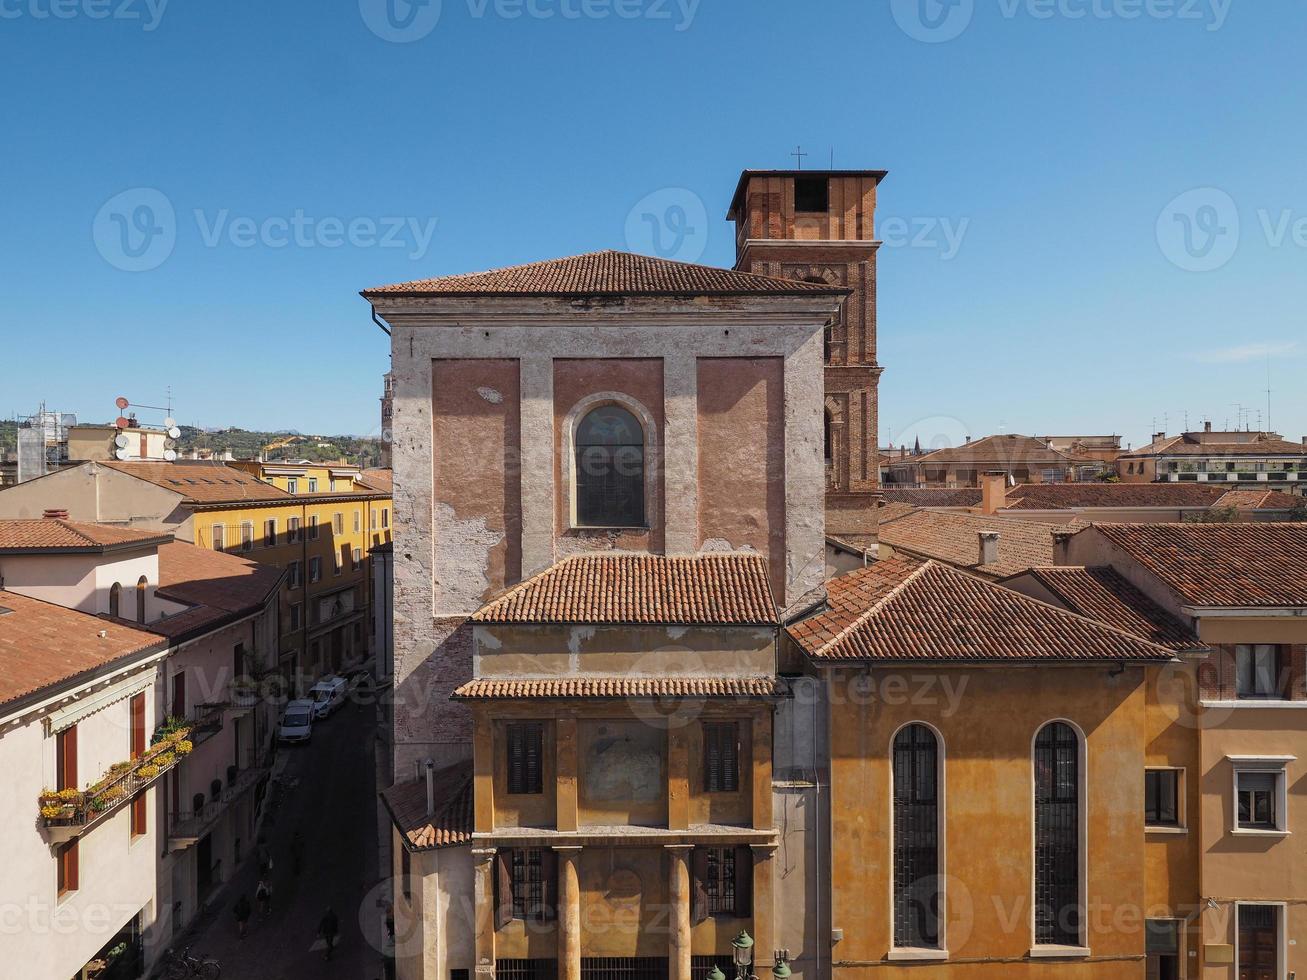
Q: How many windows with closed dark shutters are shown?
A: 2